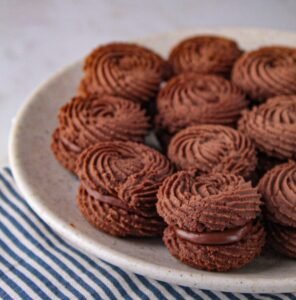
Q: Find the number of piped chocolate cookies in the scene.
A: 10